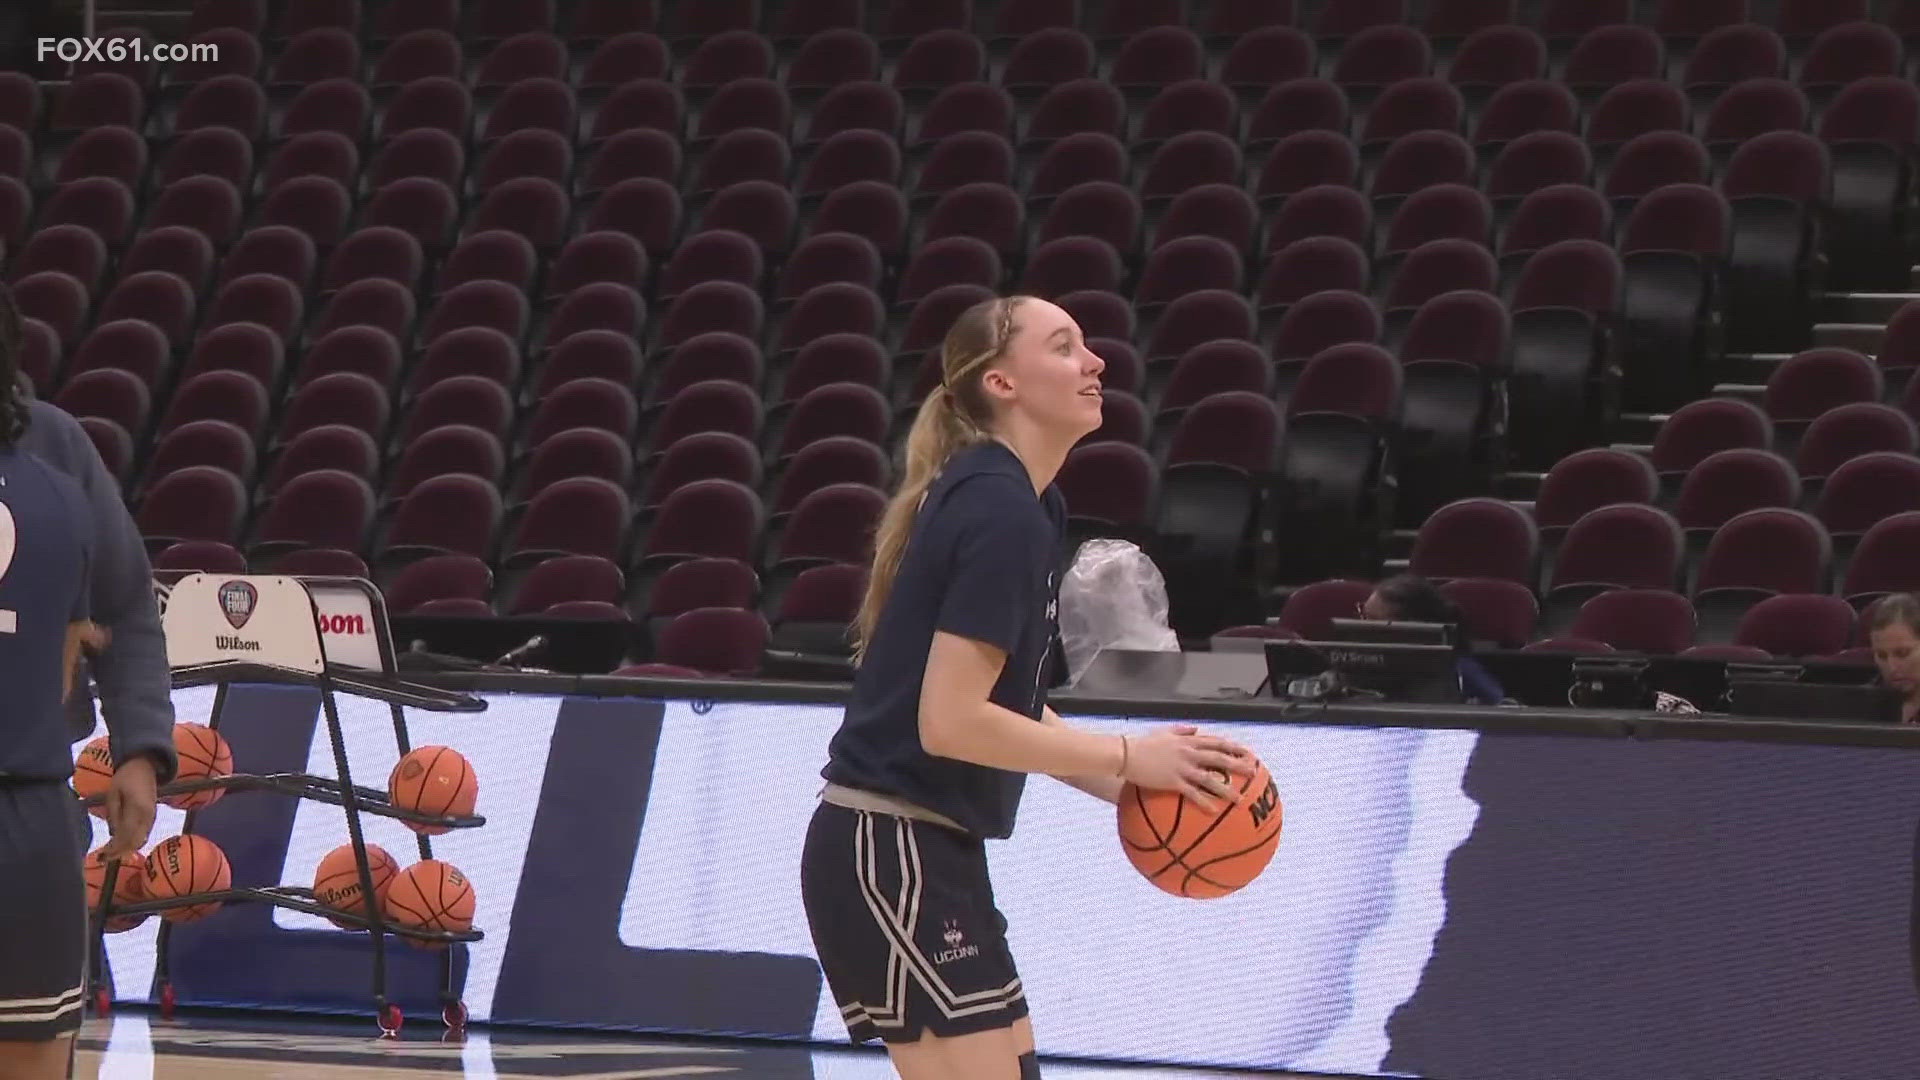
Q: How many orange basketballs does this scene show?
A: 8